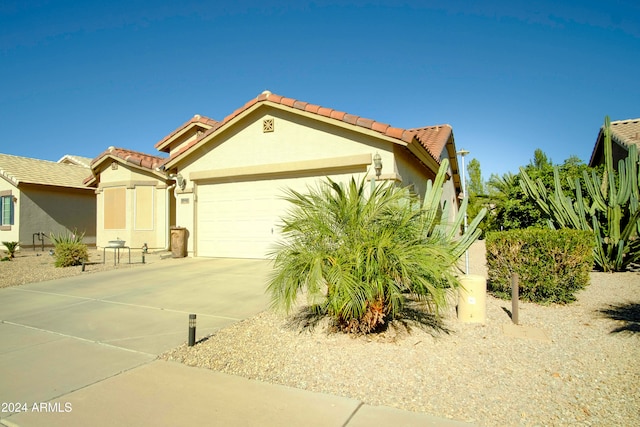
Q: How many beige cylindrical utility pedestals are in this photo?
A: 1